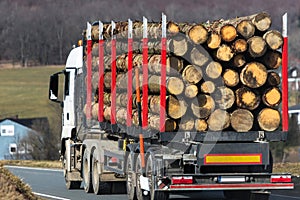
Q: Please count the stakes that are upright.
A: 7